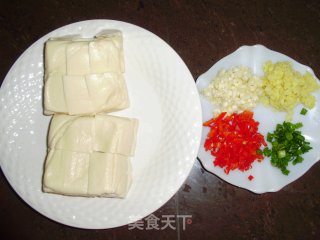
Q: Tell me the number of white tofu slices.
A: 10